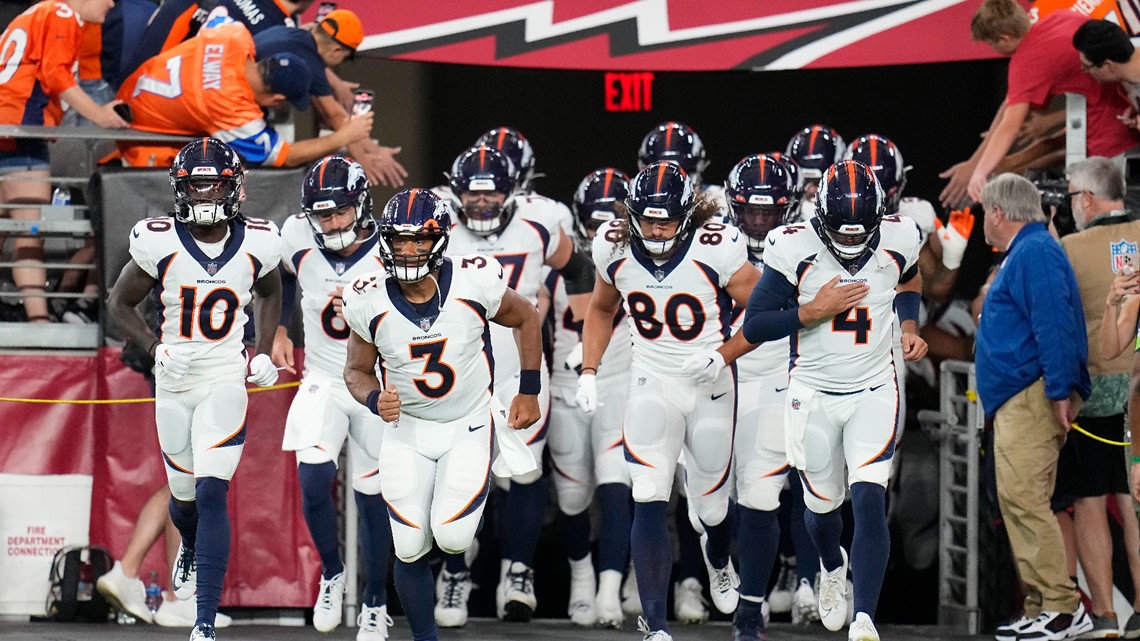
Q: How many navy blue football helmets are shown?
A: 13